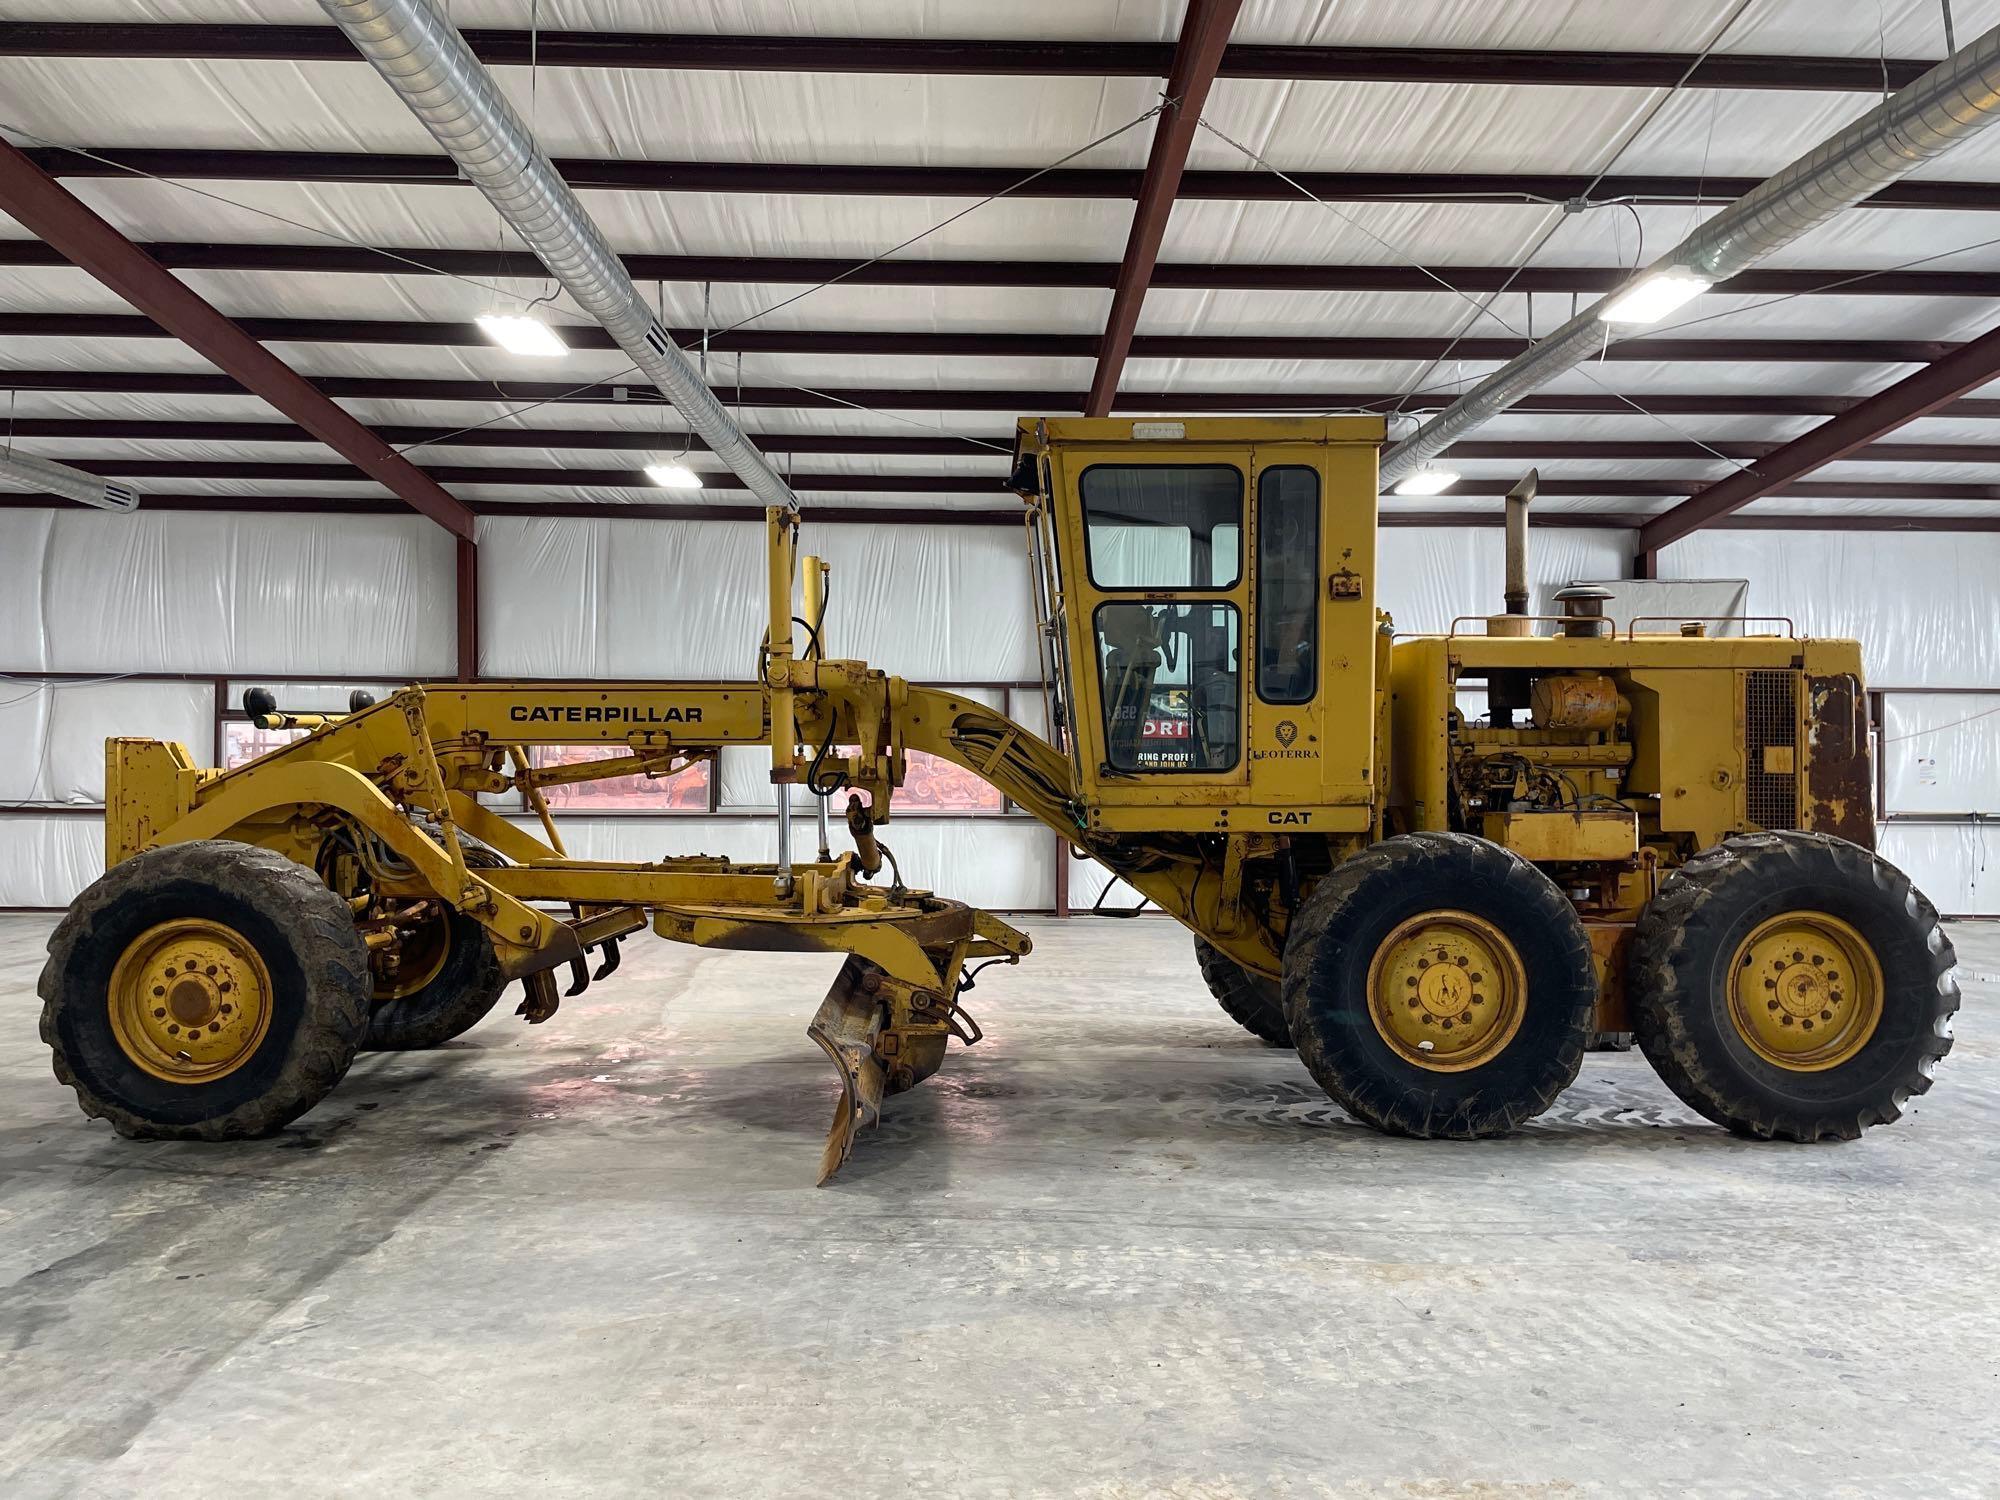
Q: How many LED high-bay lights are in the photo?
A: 4